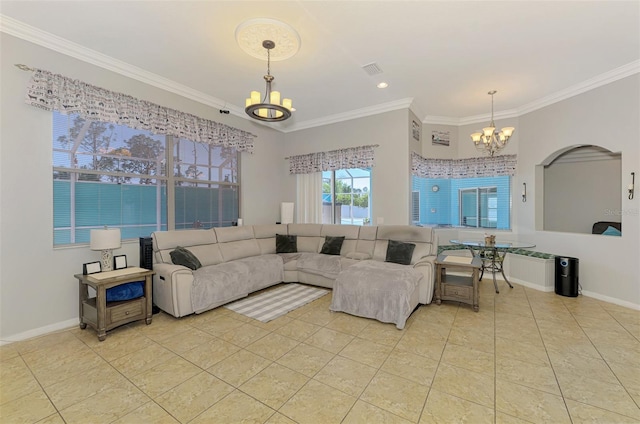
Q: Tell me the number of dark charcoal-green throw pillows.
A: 4